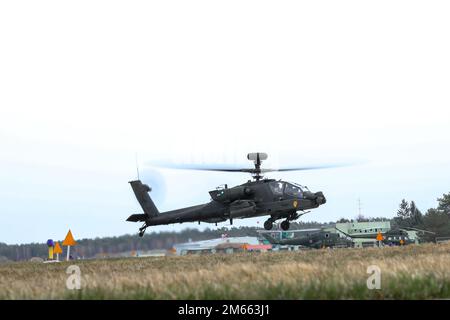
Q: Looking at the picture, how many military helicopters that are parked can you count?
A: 2